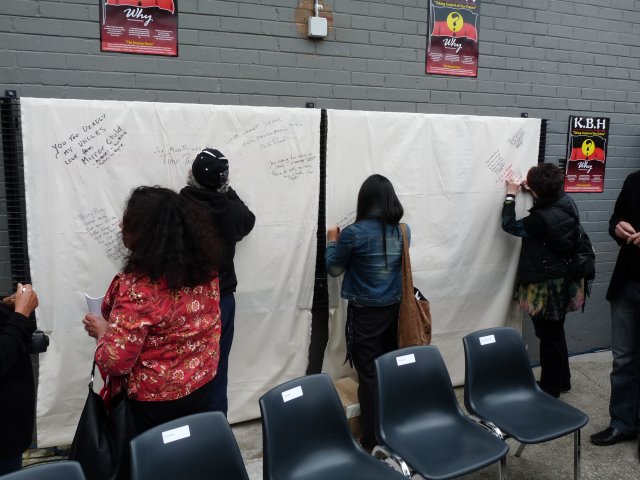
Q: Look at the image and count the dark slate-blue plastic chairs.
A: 5